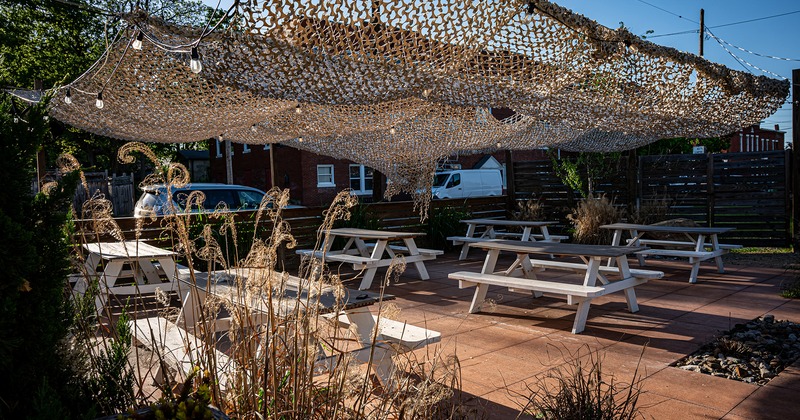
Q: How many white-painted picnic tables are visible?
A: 6